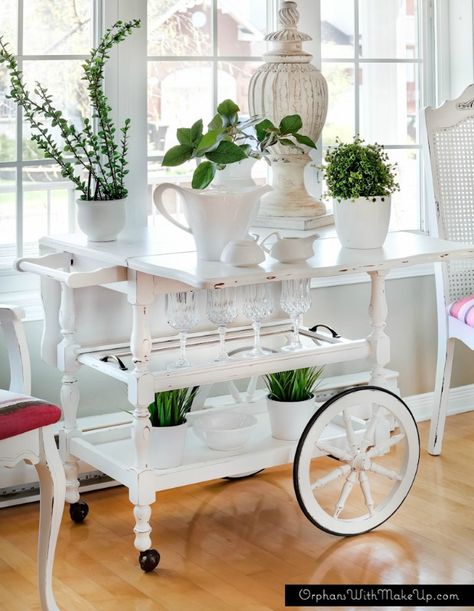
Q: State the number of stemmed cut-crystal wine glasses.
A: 4